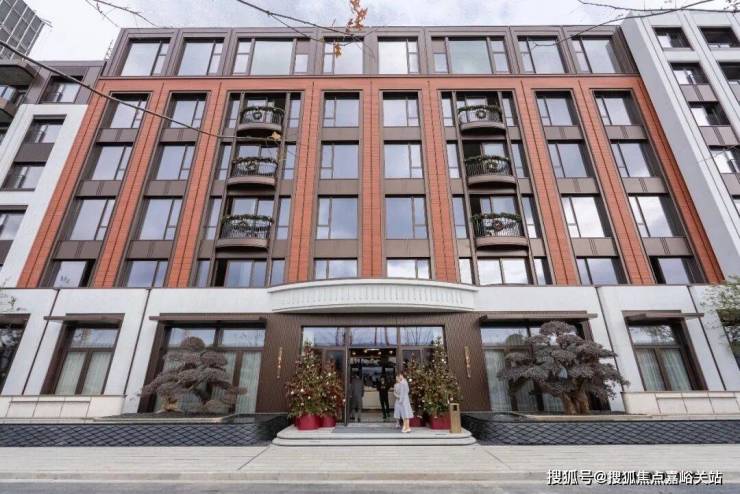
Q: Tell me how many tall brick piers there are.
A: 9